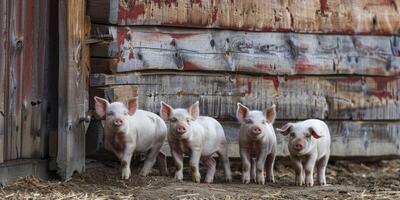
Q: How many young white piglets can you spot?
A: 4